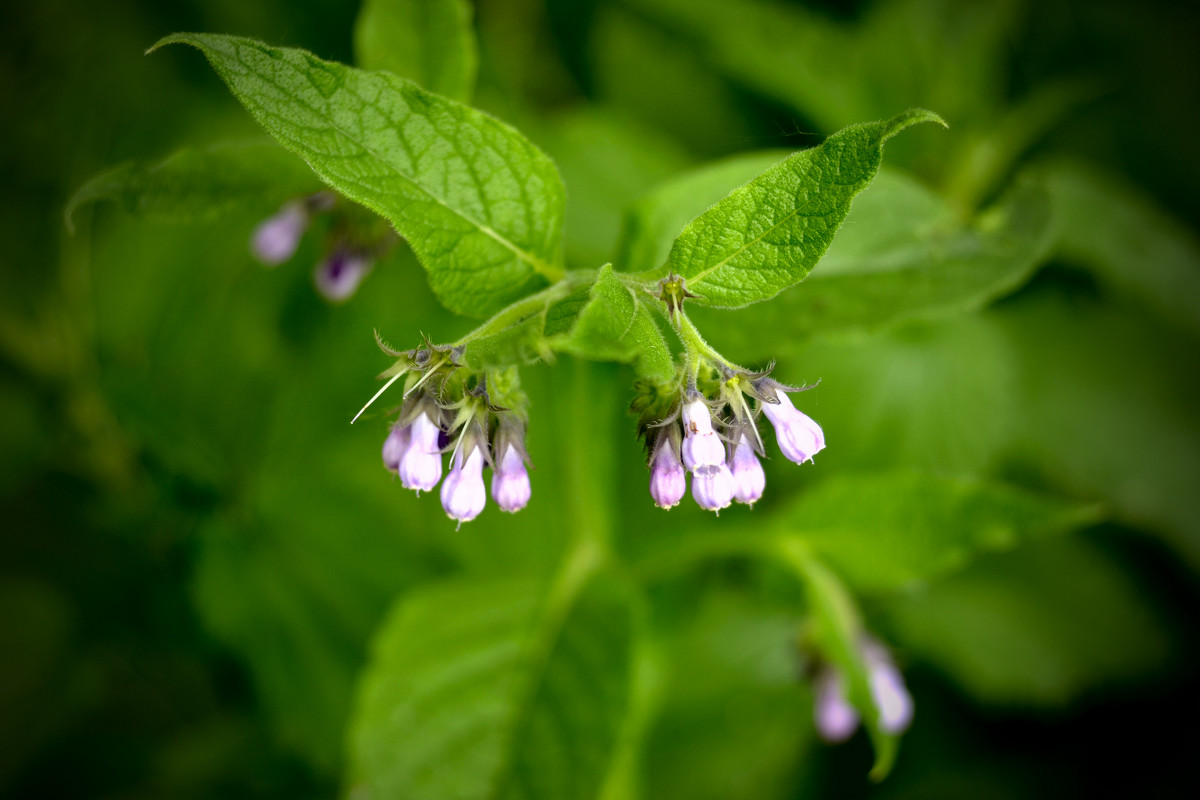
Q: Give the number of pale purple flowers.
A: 13